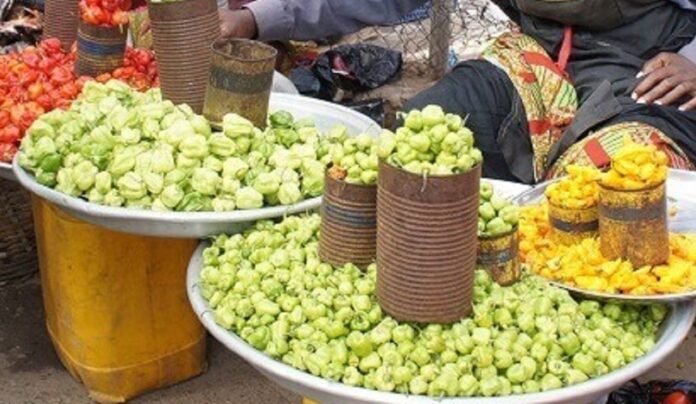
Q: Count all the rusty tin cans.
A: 9